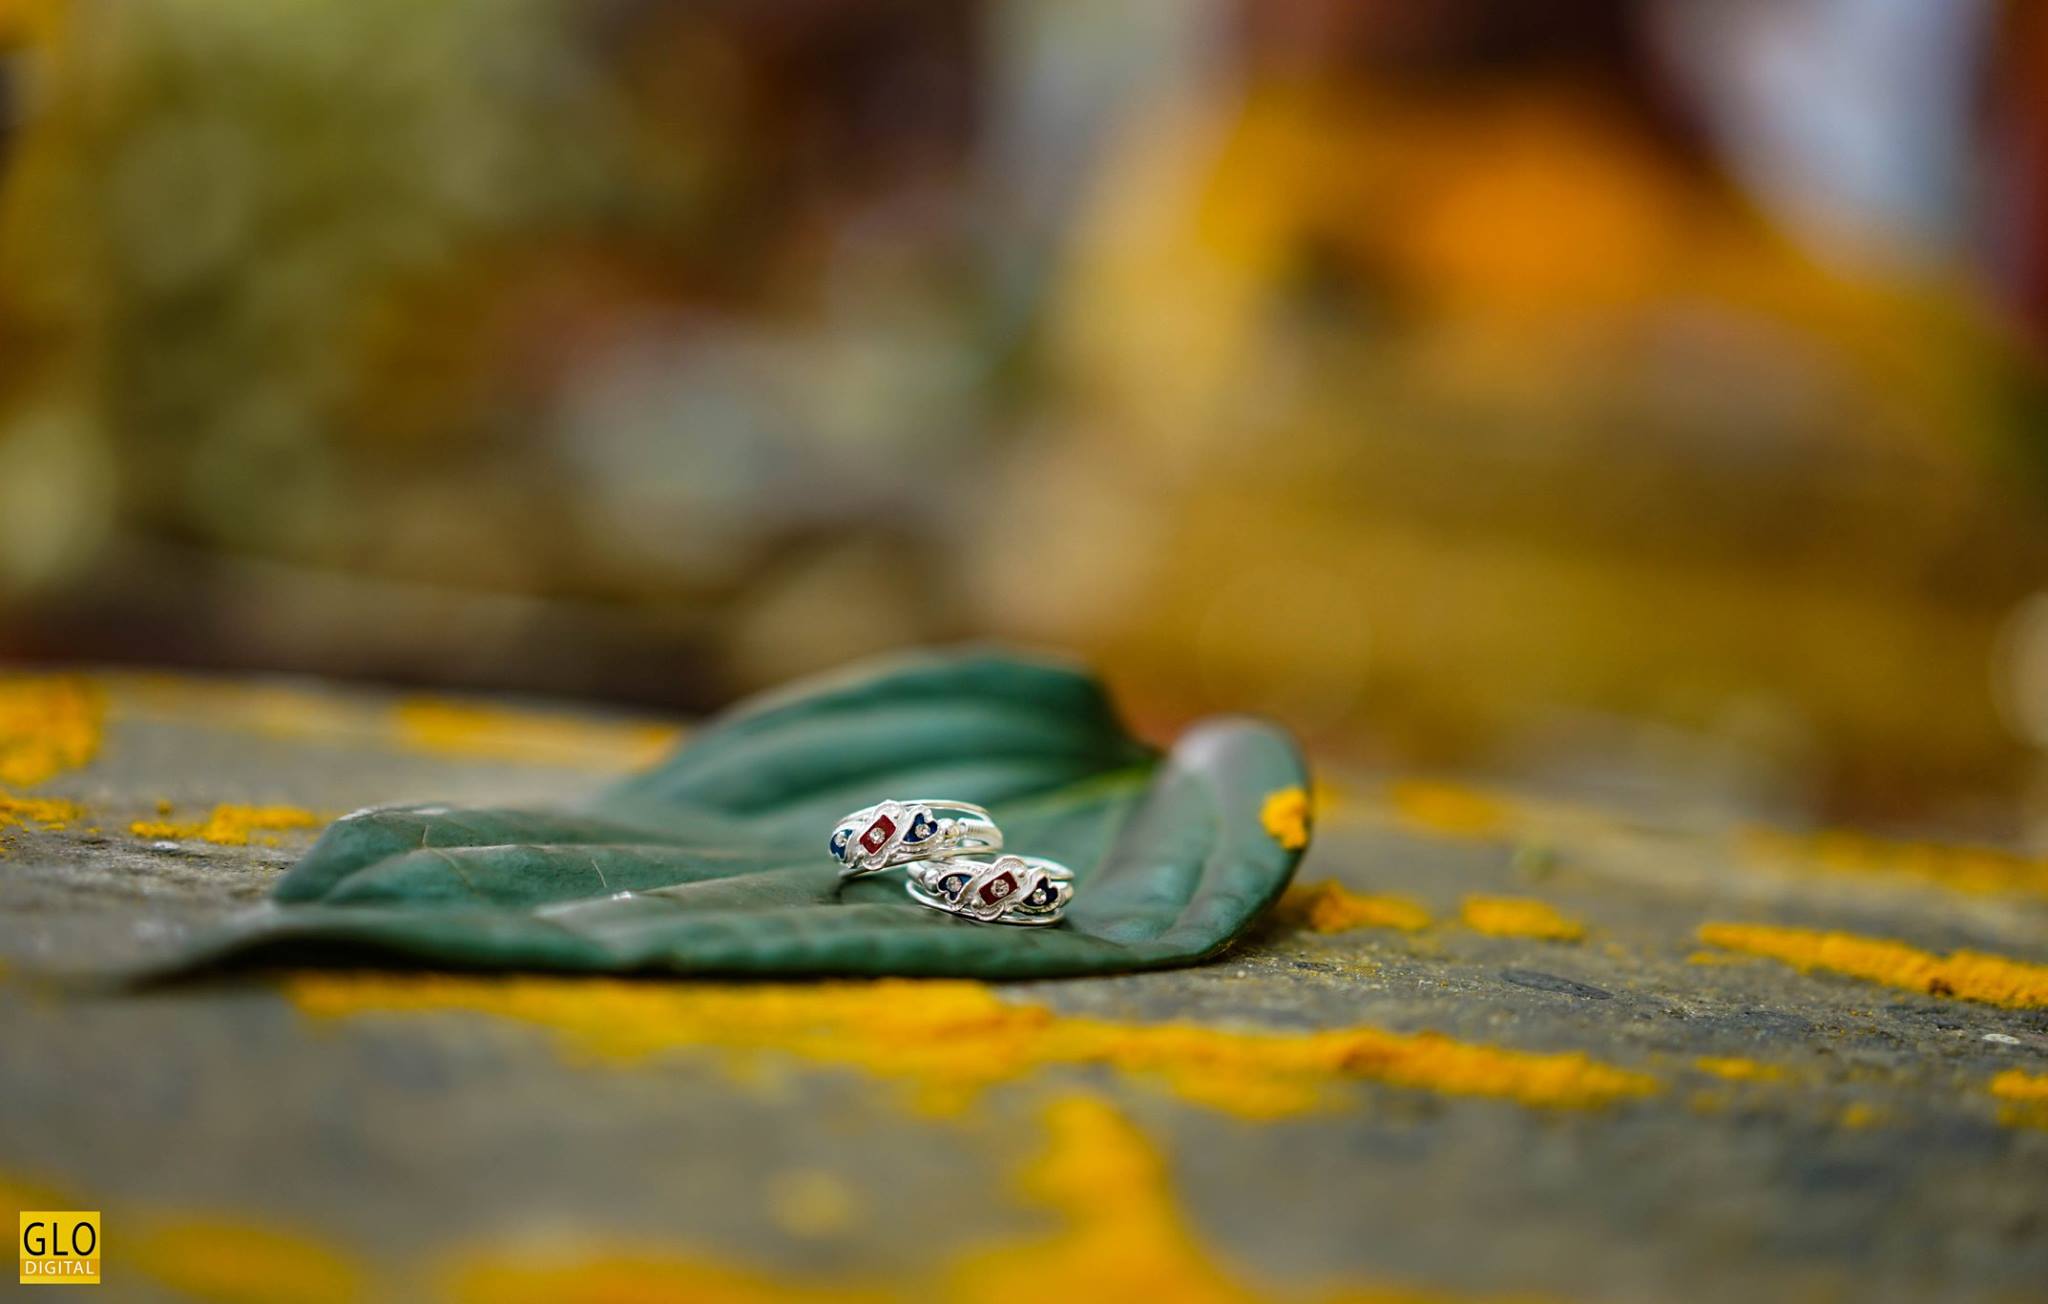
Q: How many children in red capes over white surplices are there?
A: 0